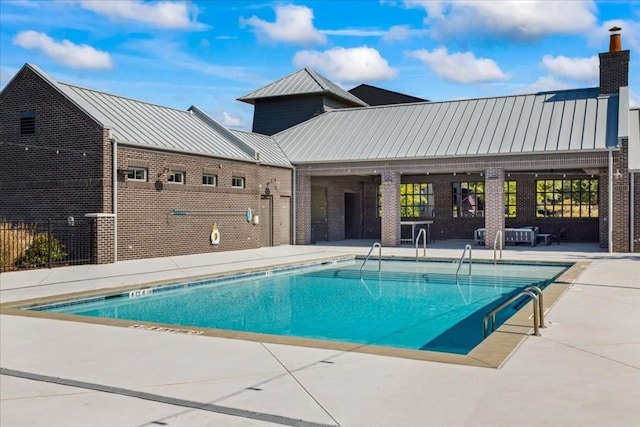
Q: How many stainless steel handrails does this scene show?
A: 6